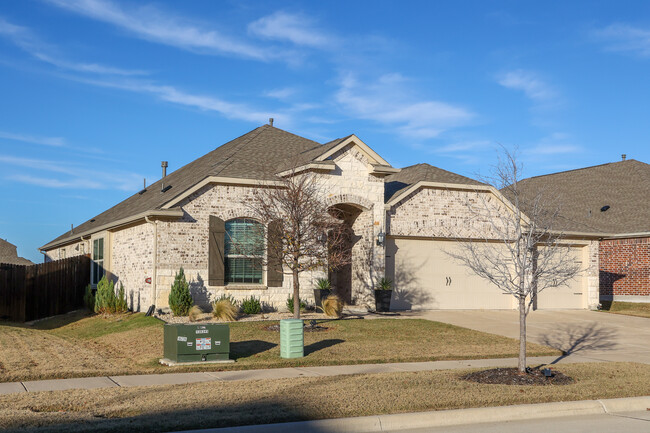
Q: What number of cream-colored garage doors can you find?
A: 2